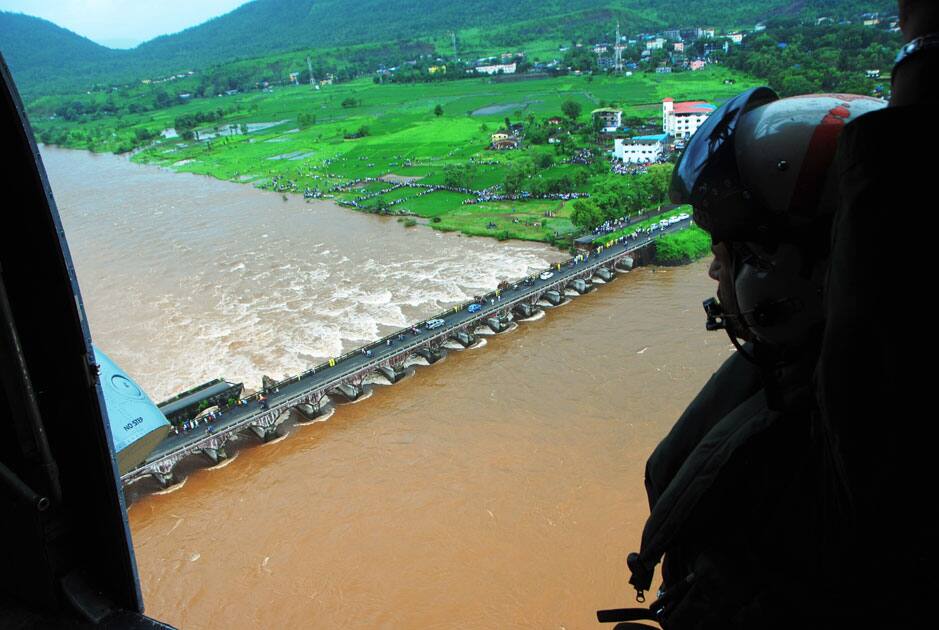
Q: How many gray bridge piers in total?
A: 14